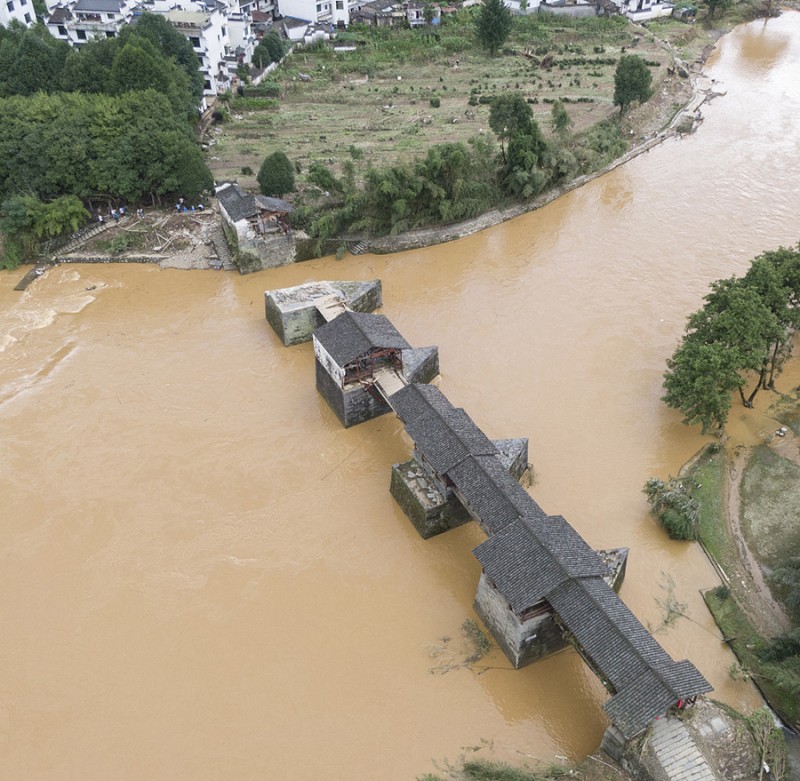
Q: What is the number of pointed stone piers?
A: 4